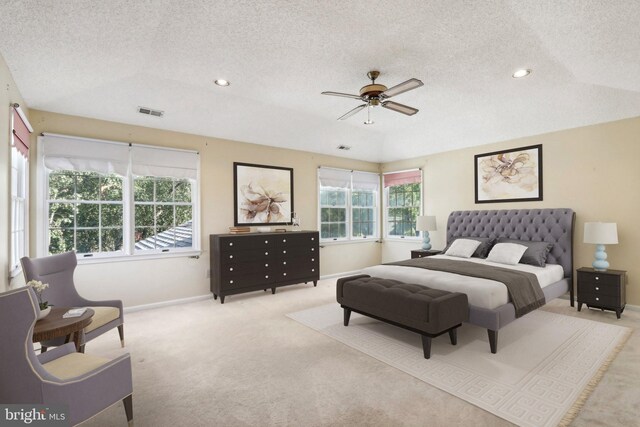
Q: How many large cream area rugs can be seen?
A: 1